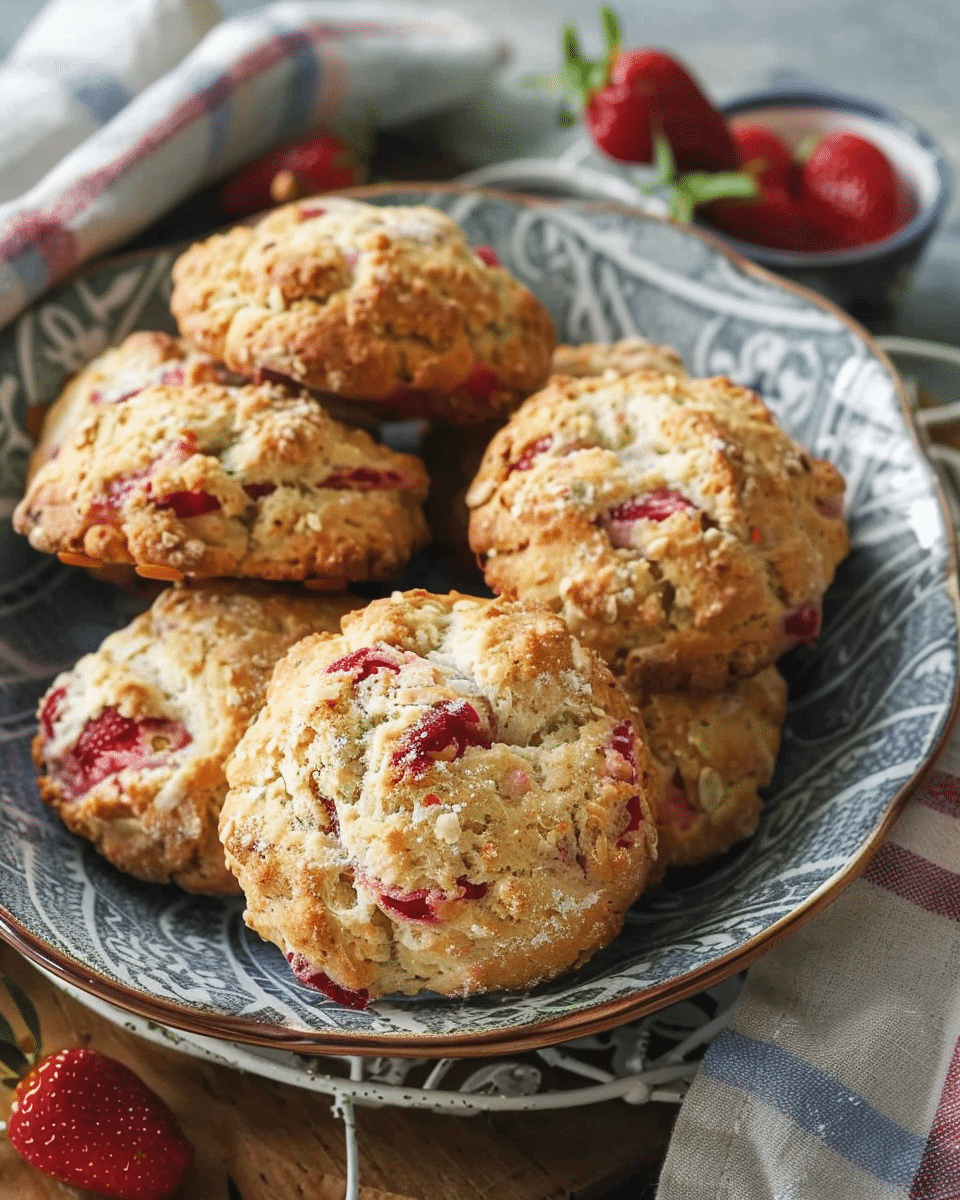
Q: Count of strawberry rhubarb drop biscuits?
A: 8